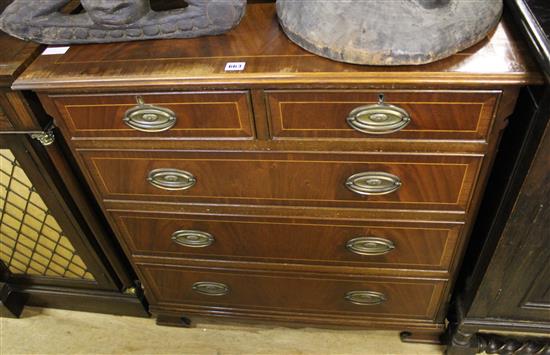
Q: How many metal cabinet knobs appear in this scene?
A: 8